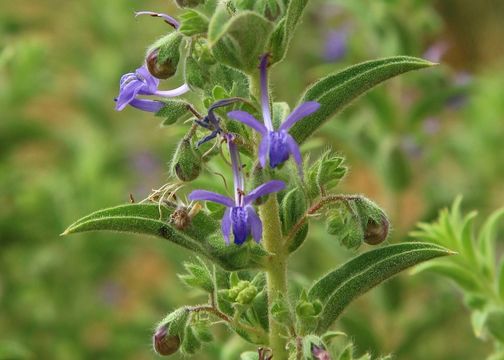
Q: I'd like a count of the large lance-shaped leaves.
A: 3